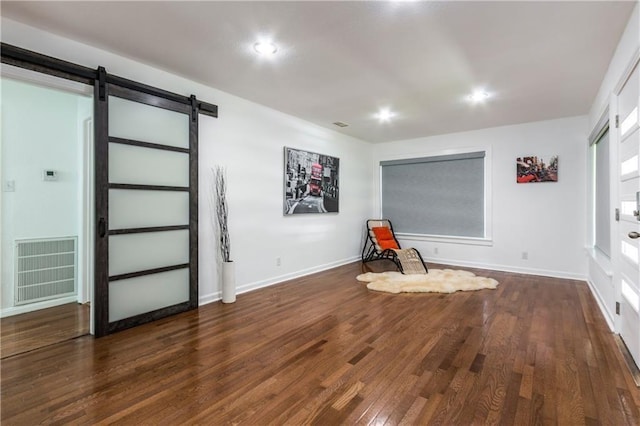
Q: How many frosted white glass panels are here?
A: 5